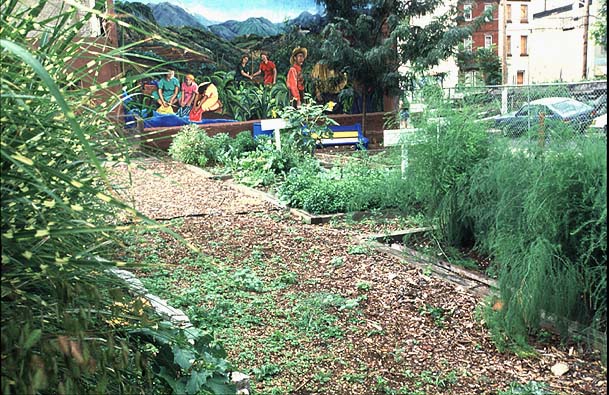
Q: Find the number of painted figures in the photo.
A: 6